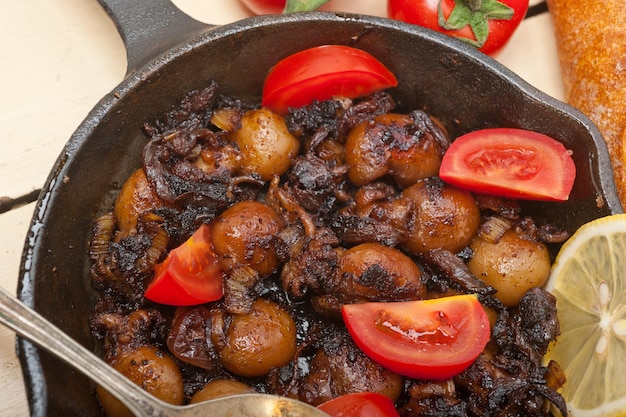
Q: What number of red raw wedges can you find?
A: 5